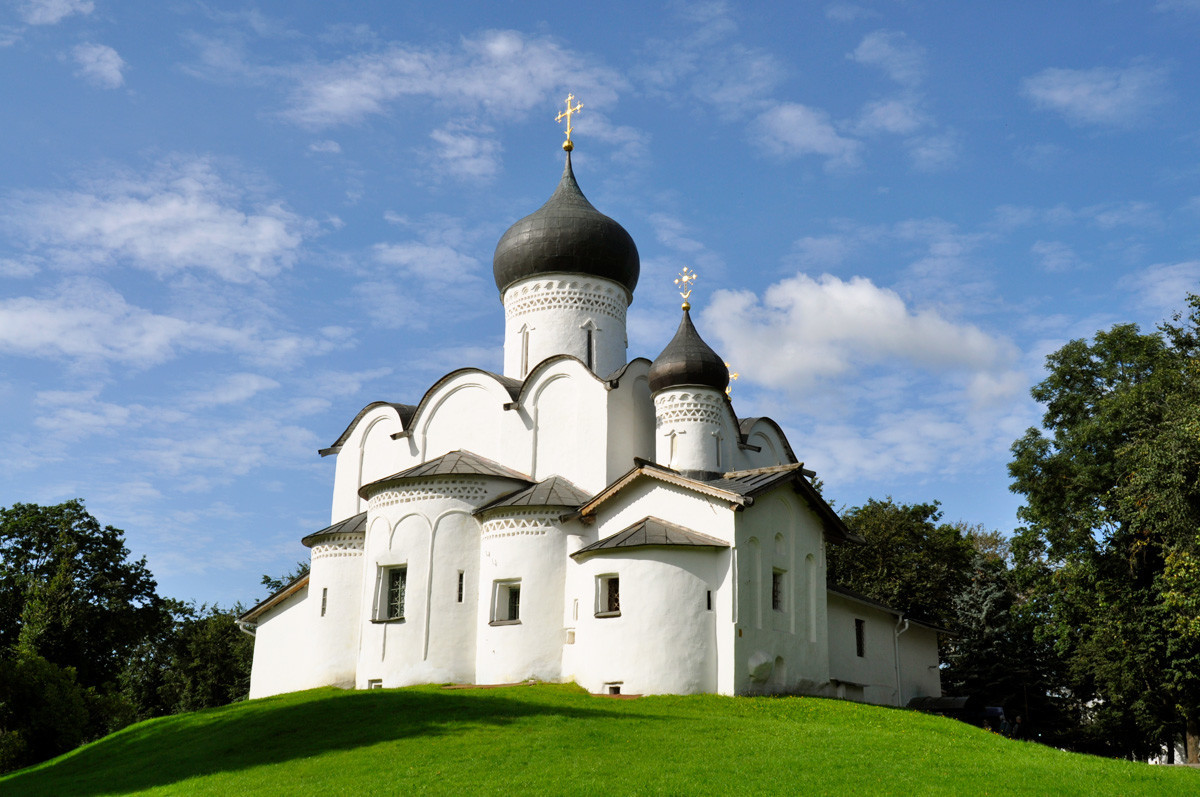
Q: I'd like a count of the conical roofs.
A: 4